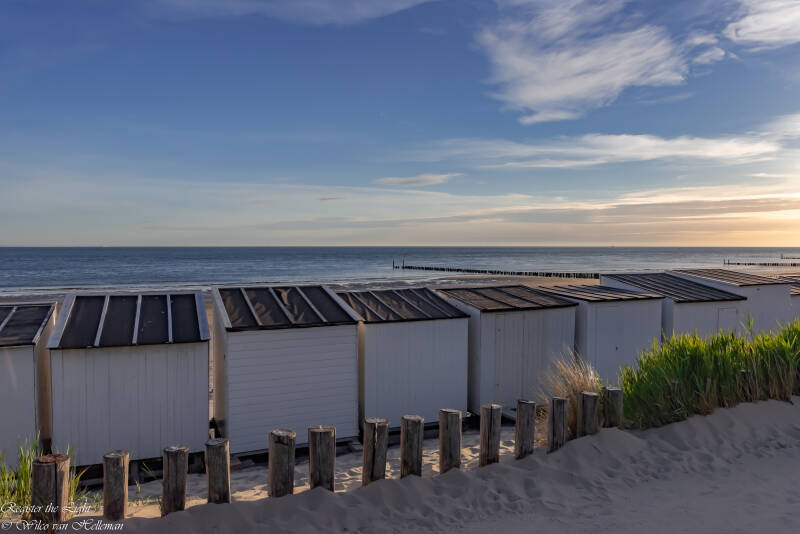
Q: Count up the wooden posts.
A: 14